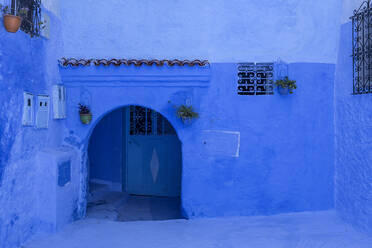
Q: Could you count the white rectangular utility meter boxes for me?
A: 3